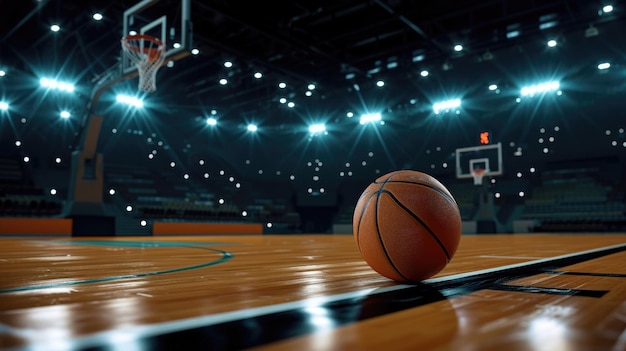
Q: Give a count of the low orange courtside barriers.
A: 2